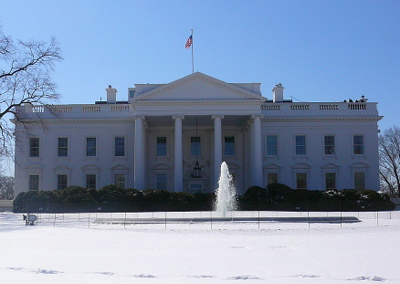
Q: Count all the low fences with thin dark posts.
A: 1